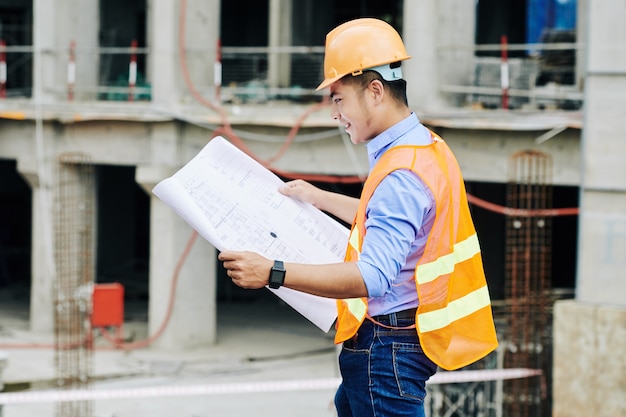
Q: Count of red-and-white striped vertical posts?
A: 5